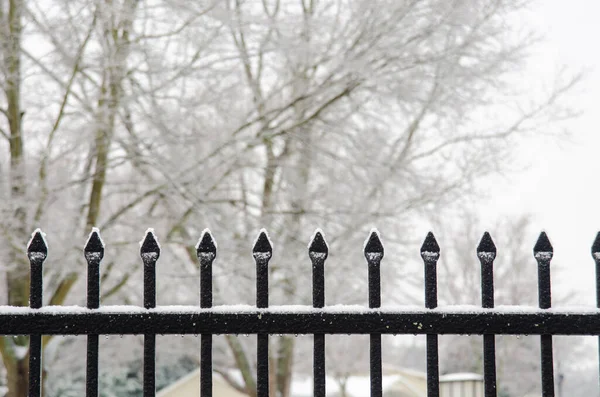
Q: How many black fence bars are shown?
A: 11